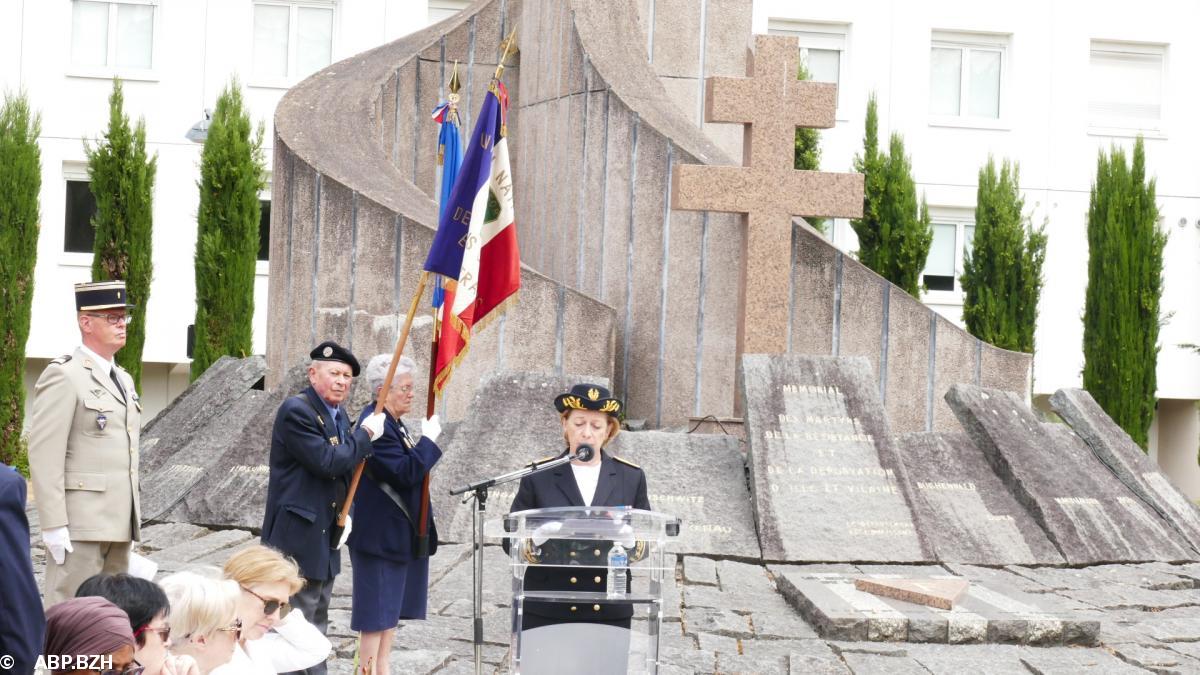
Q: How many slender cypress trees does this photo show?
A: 7